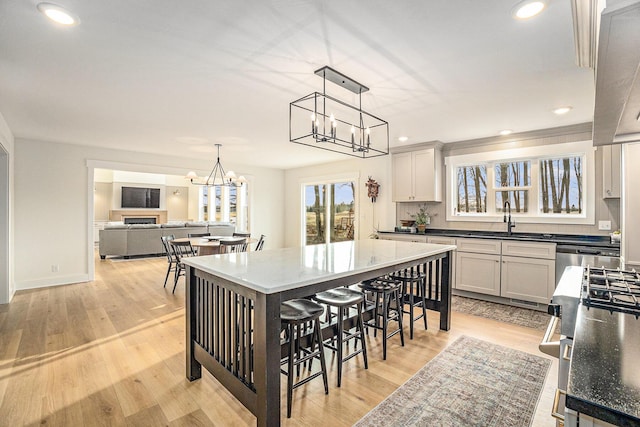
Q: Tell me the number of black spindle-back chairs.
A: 6